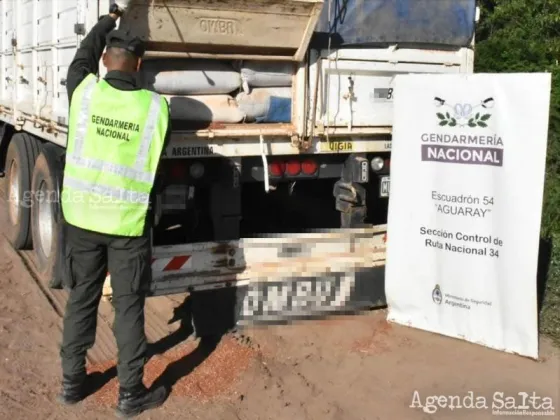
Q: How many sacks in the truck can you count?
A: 4